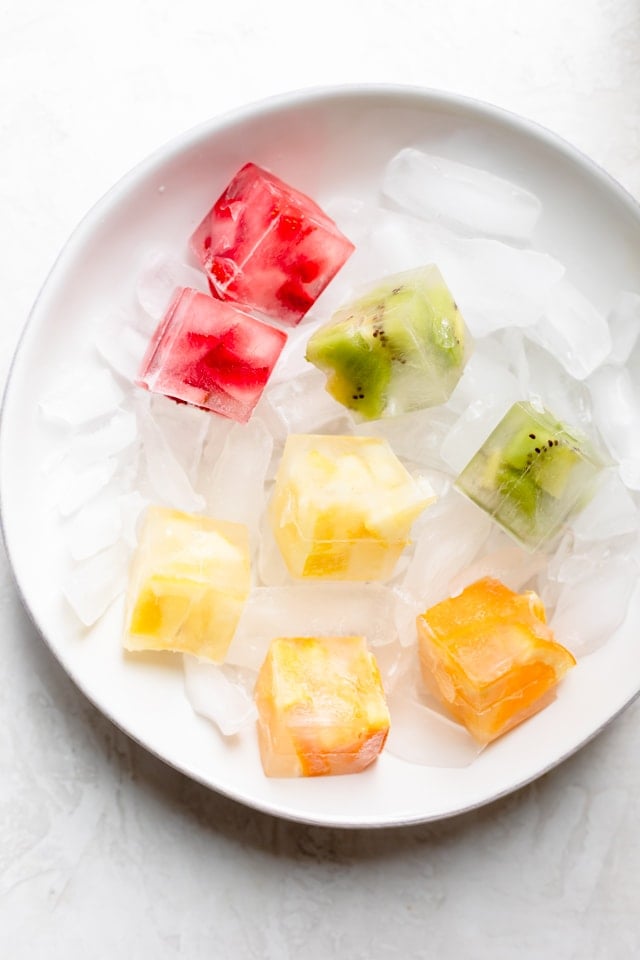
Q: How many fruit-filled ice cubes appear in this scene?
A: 8